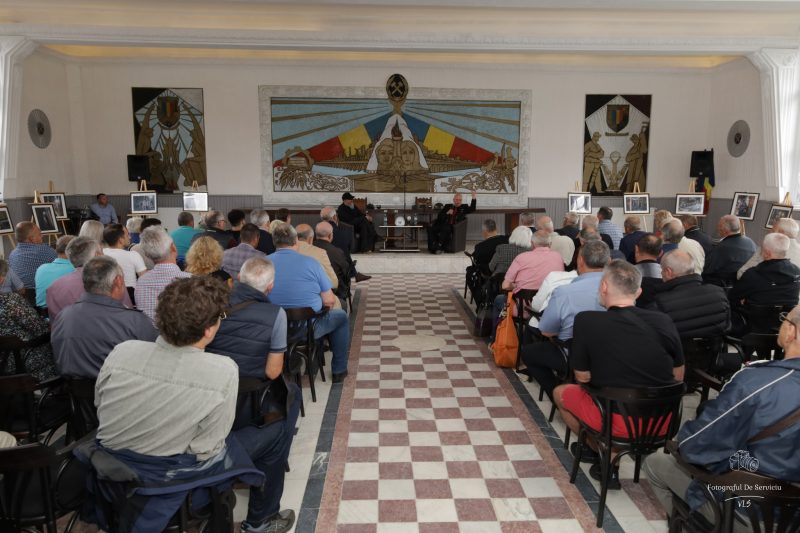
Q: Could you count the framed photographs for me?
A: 10